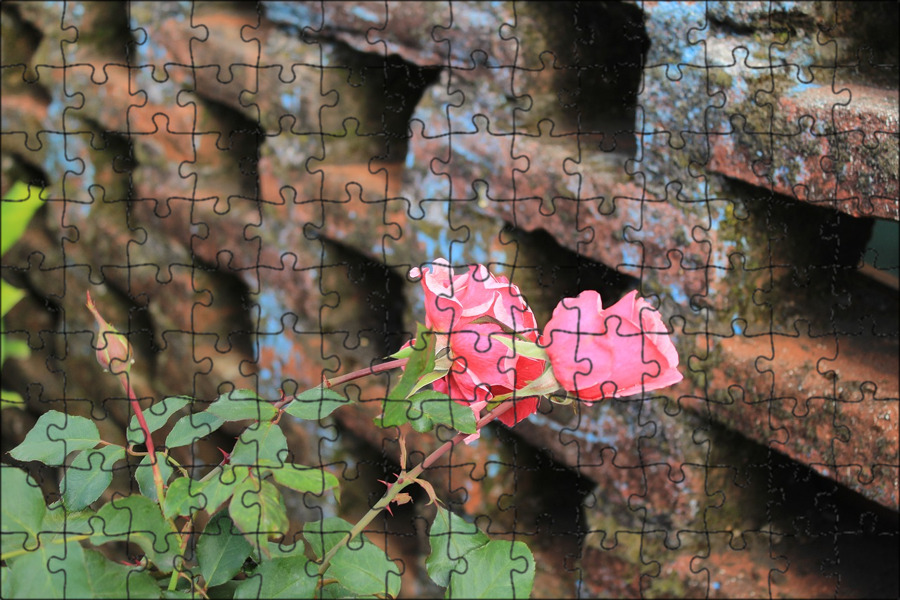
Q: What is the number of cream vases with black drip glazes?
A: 0